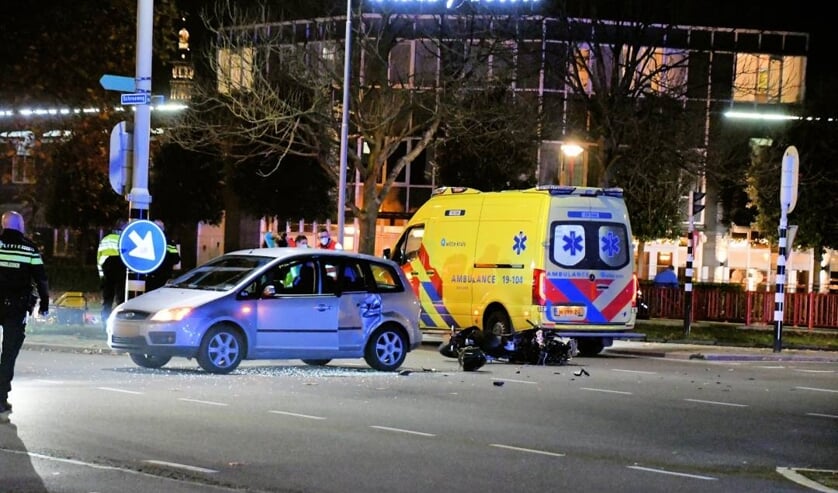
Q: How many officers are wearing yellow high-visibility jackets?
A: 1